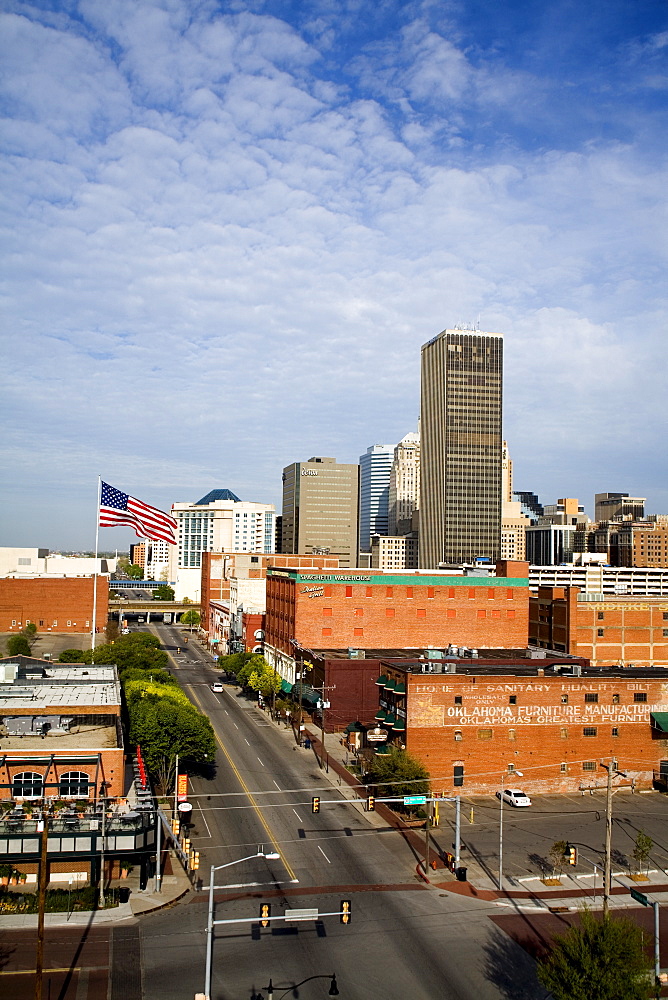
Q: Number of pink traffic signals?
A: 0